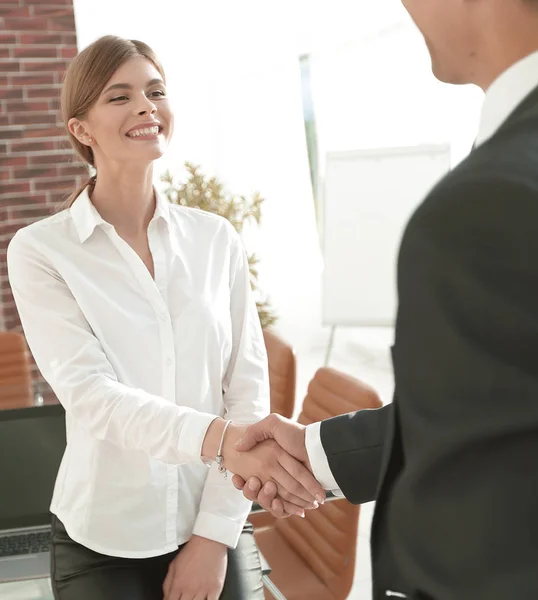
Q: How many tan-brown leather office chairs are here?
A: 3